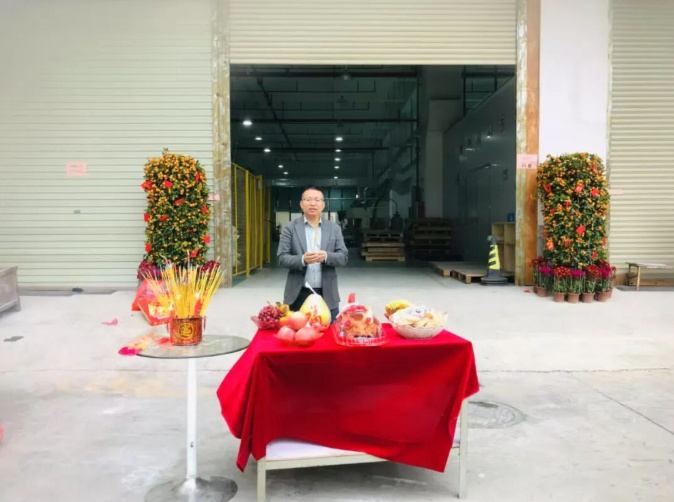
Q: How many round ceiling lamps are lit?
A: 10